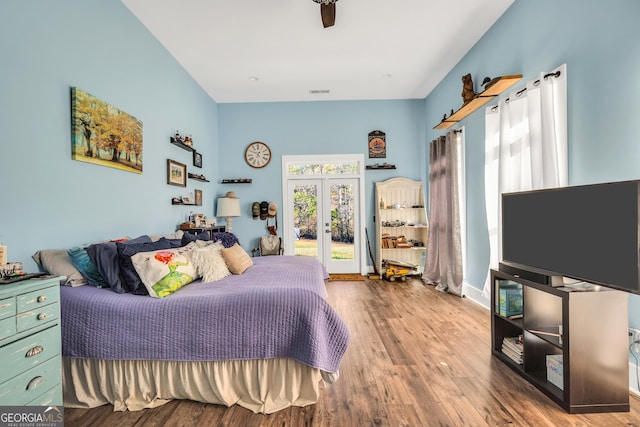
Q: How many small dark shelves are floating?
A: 5